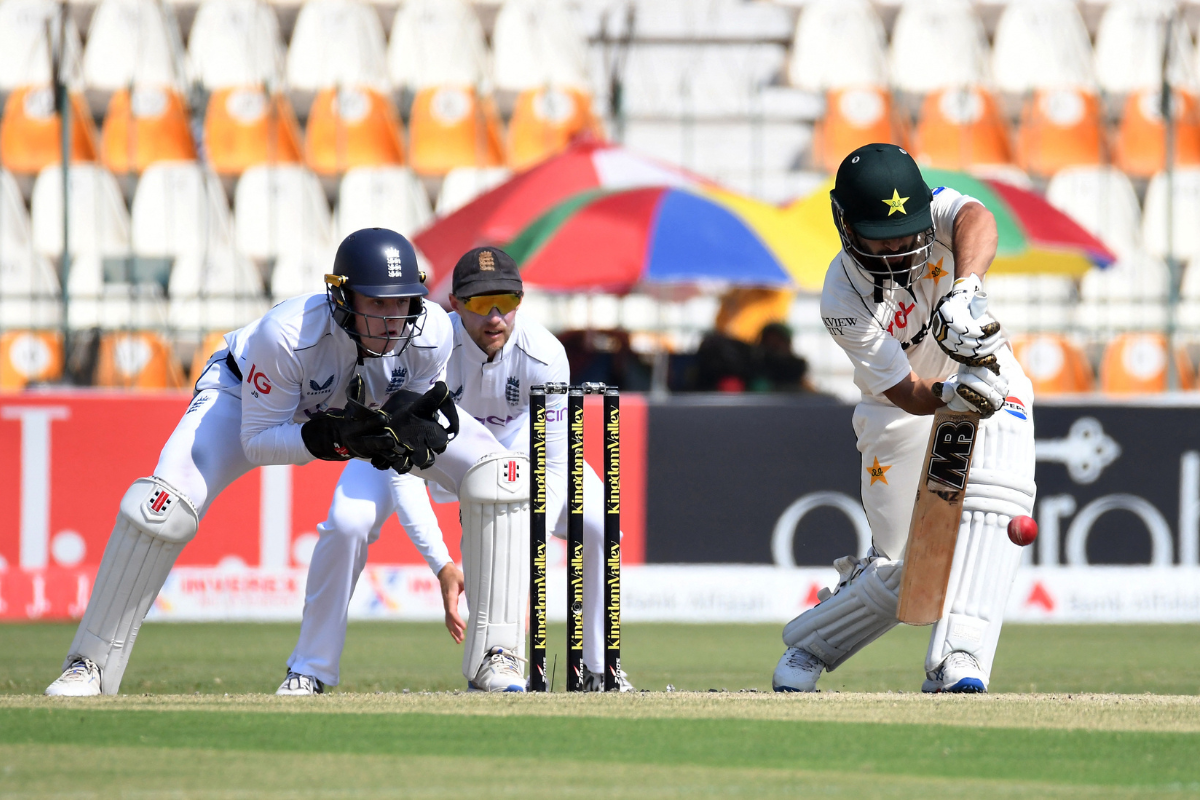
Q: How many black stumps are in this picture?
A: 3